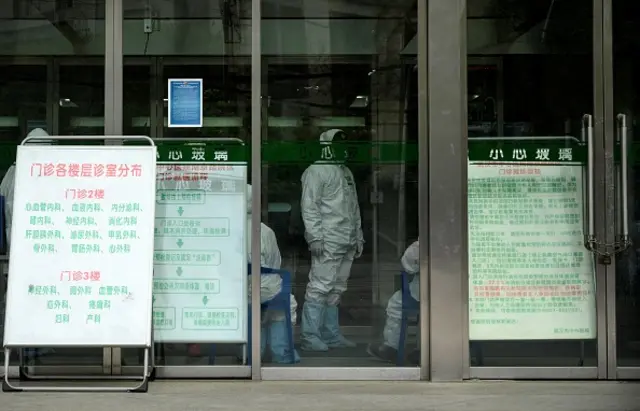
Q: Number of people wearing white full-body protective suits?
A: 4